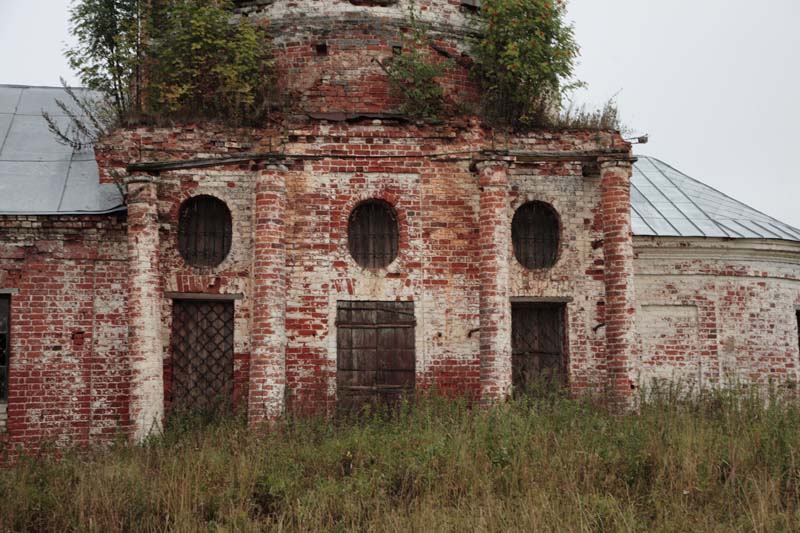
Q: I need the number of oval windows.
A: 3